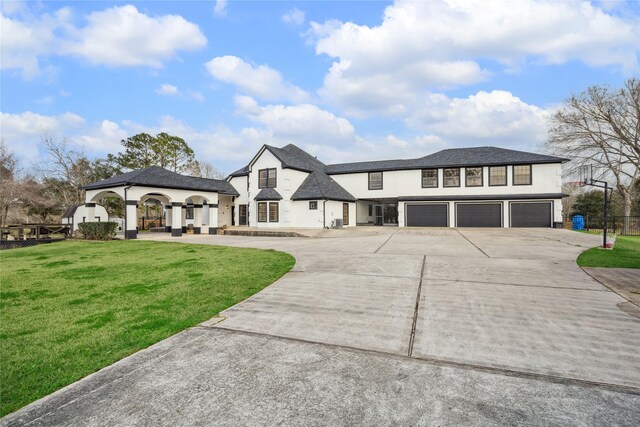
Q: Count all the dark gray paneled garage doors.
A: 3